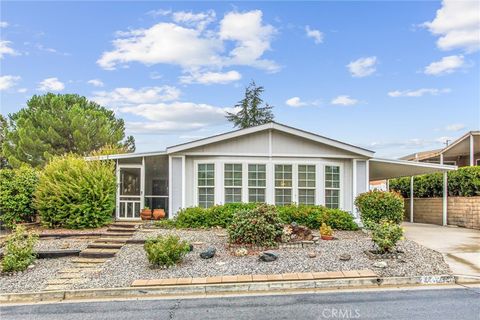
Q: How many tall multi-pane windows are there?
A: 6